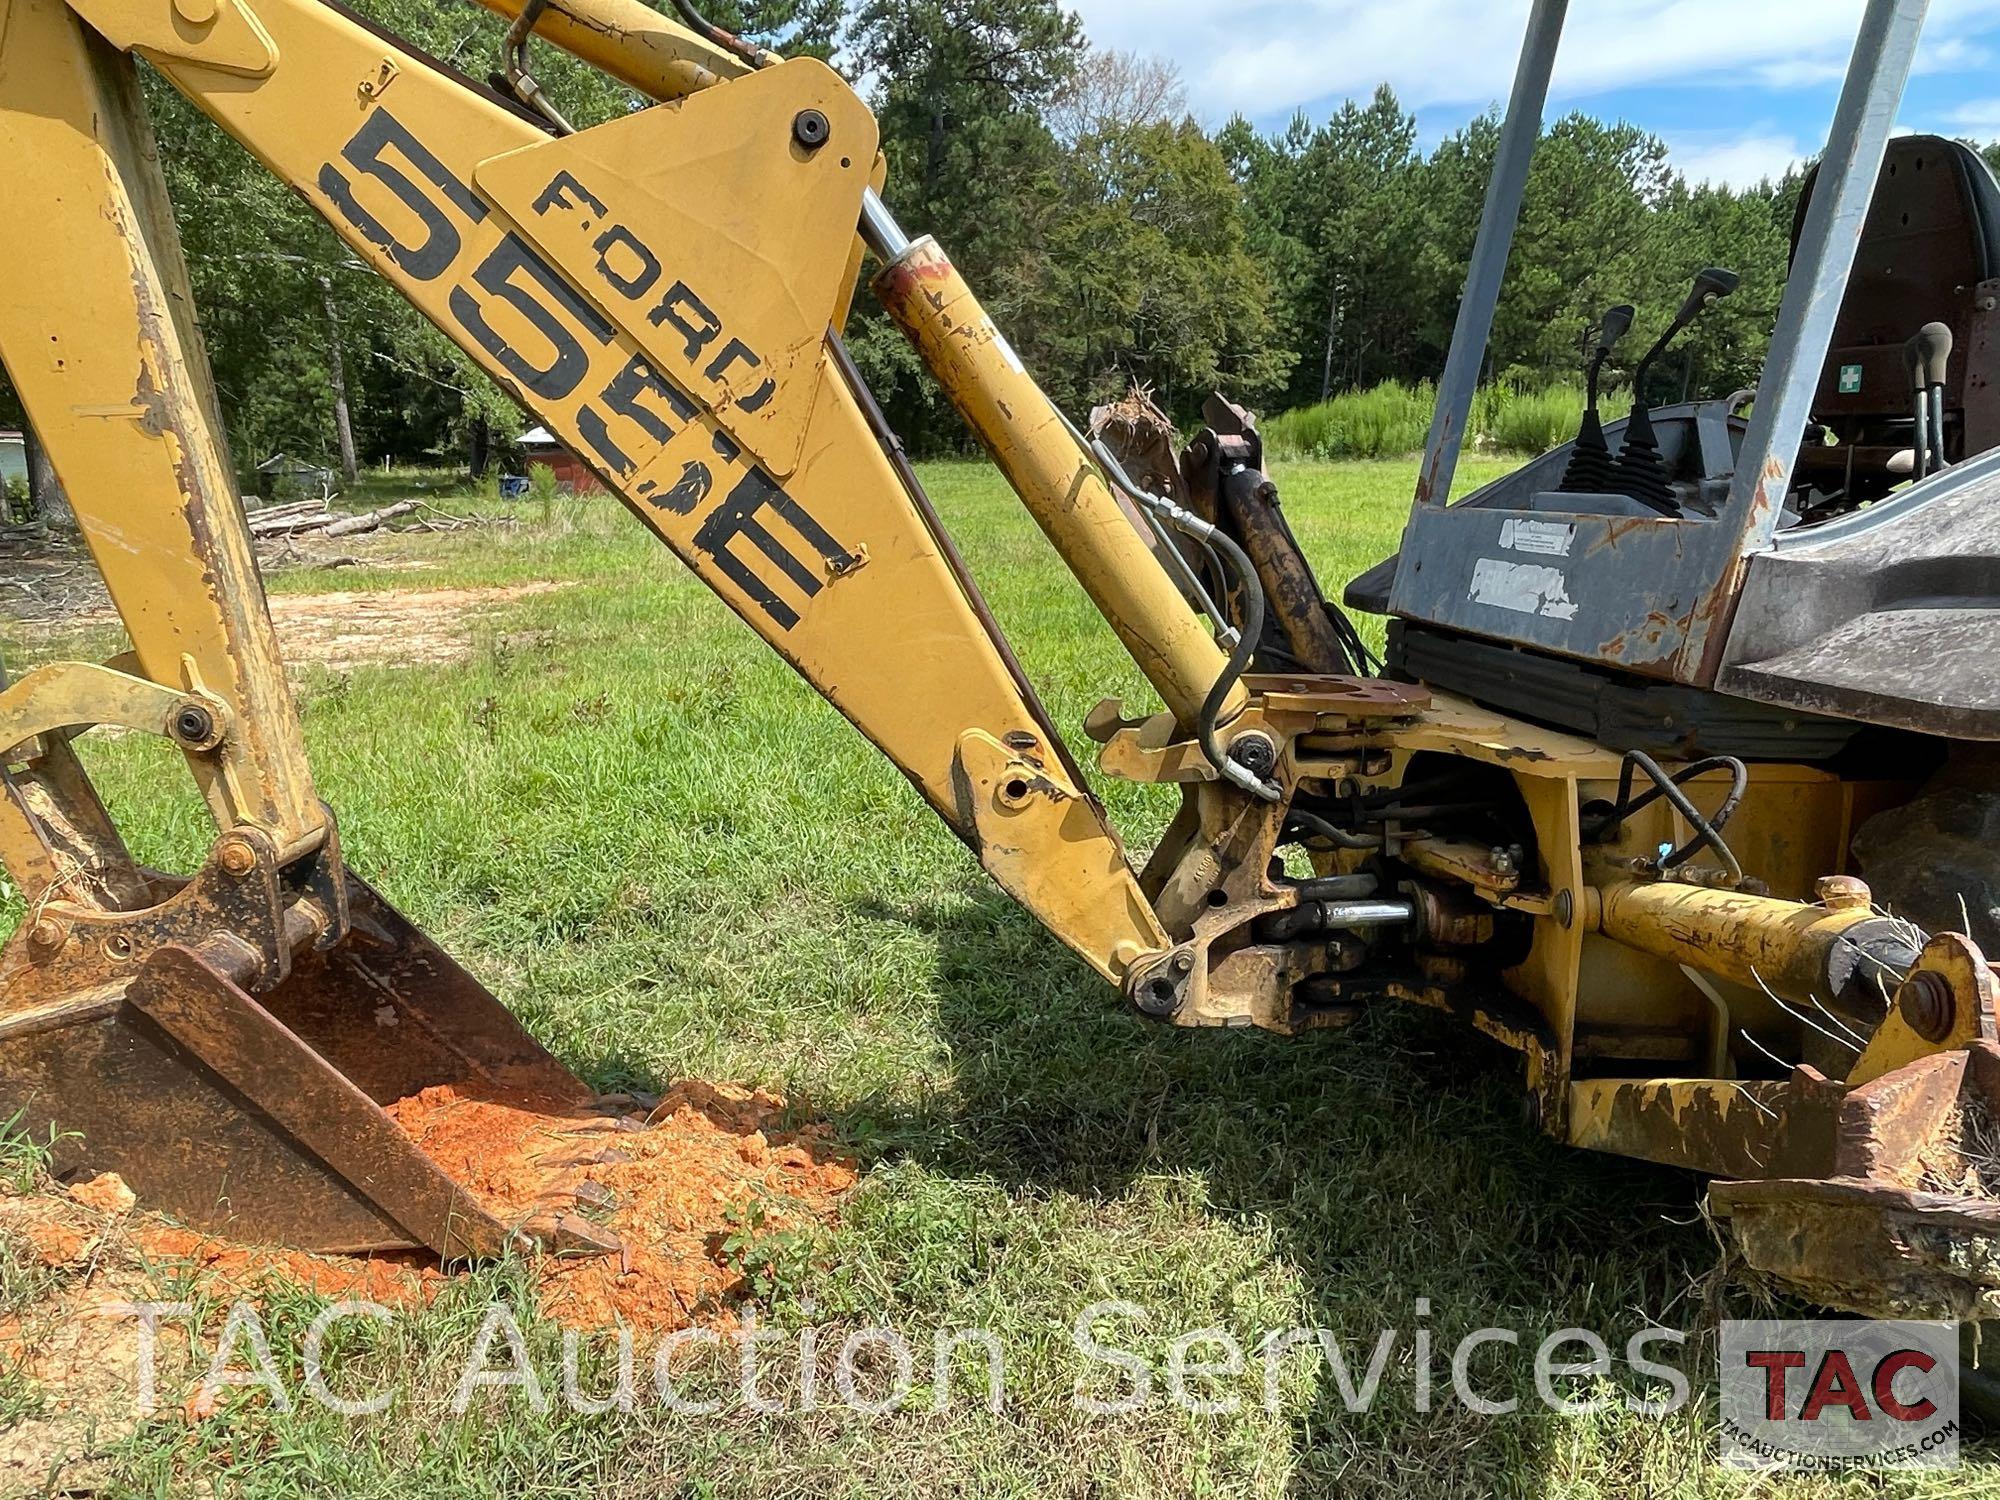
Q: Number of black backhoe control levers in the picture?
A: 2